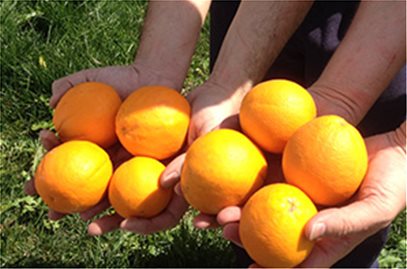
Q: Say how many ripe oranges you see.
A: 8